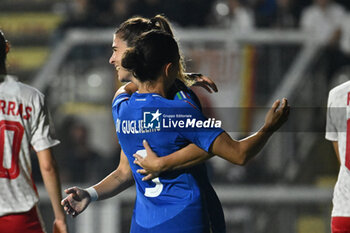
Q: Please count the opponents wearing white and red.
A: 2